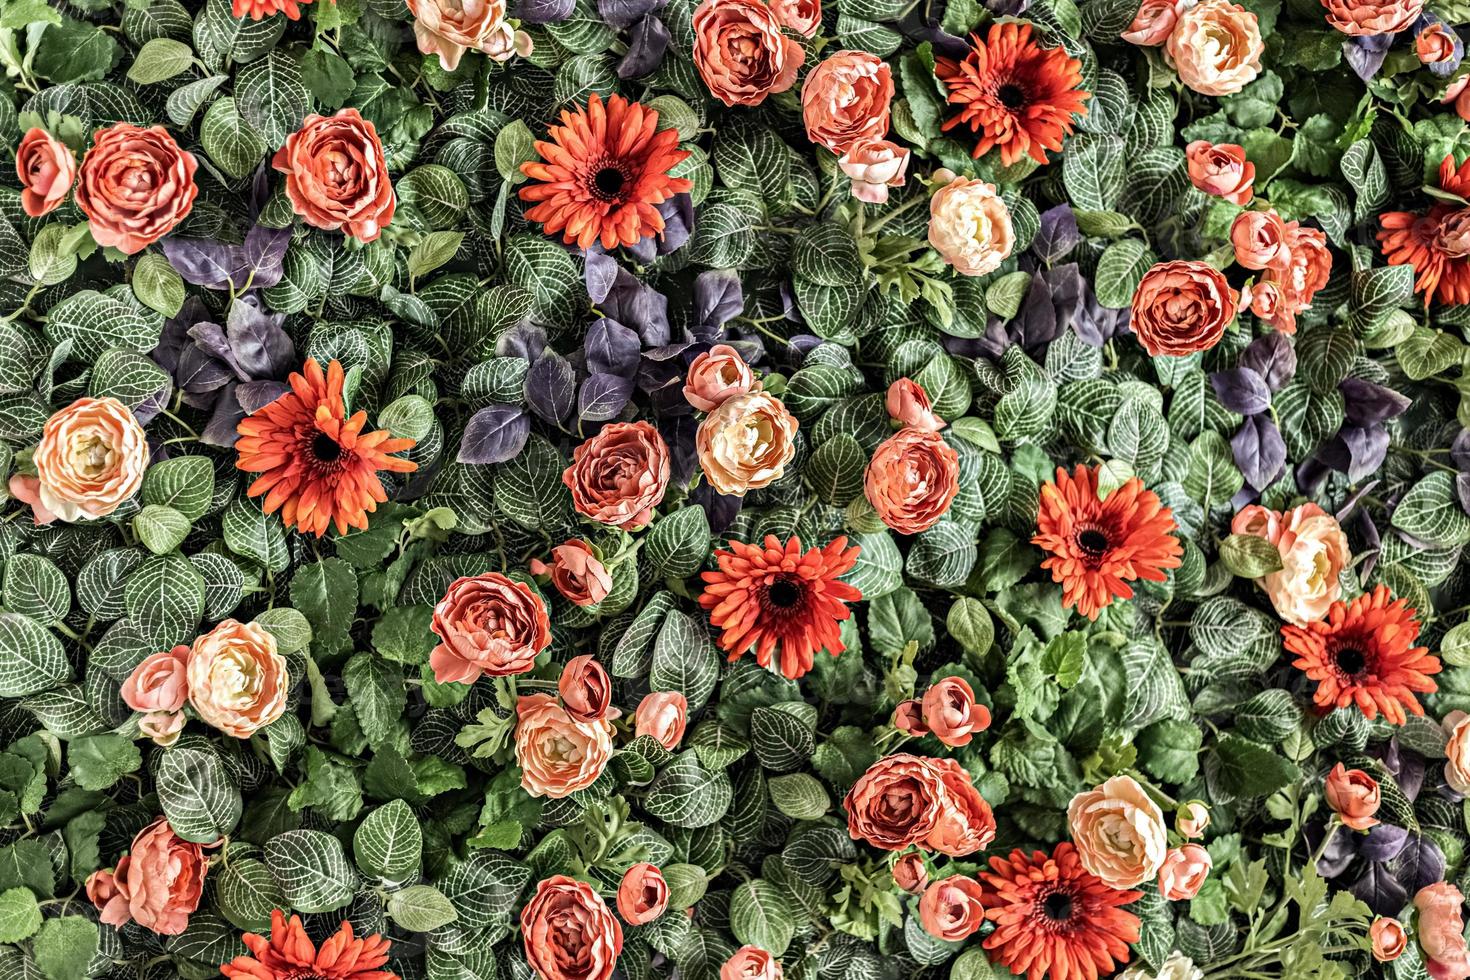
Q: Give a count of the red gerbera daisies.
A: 10